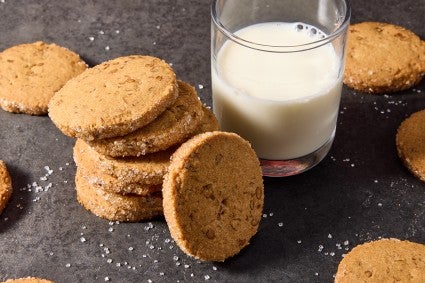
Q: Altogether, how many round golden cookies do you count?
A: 12